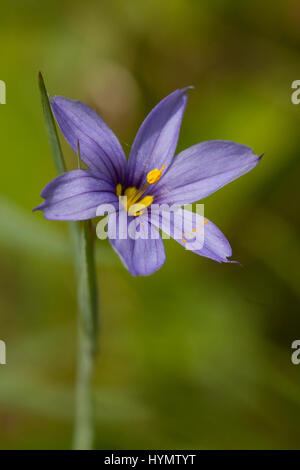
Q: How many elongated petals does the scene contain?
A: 6